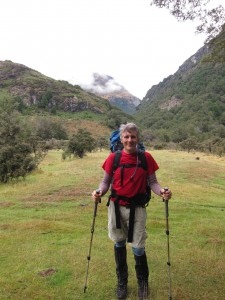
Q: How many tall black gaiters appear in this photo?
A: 2